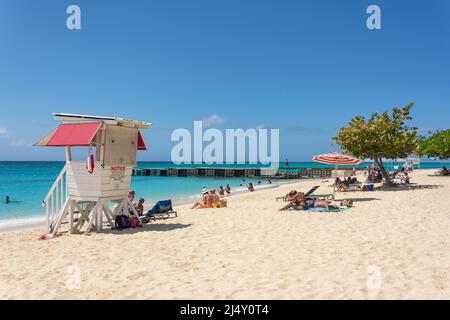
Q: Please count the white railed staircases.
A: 1